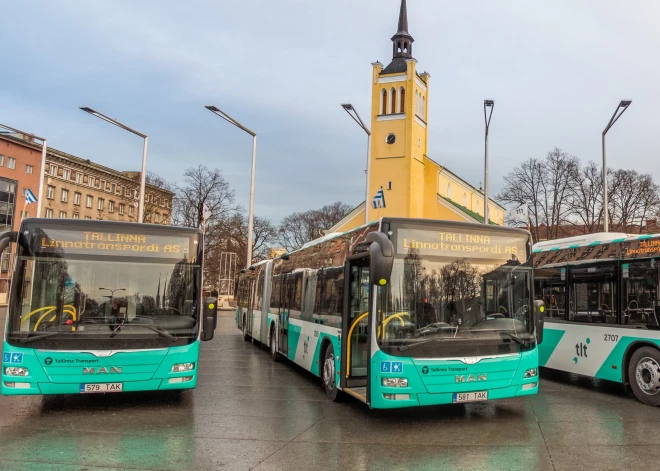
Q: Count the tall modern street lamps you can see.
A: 6